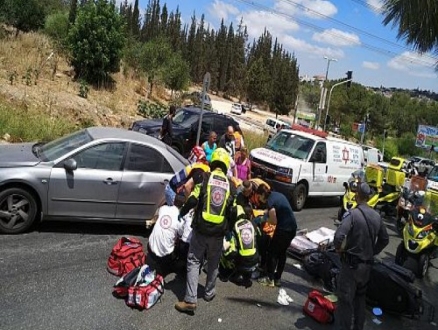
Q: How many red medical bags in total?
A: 3